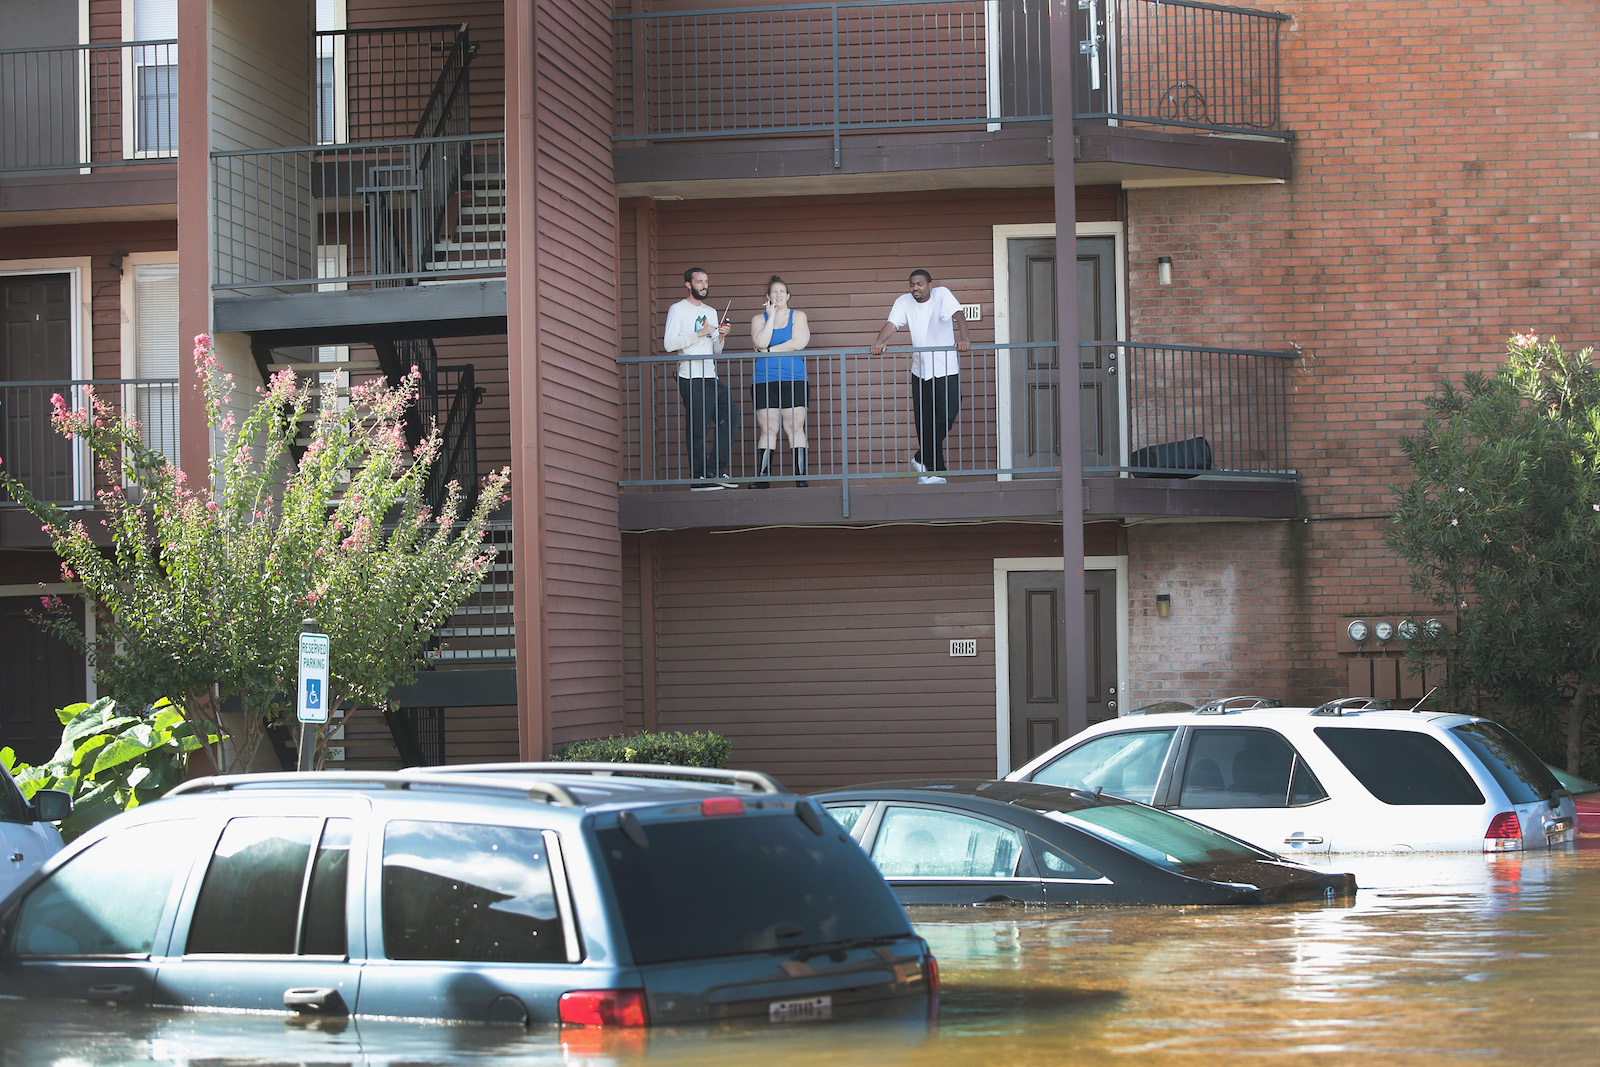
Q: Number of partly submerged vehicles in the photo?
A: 5